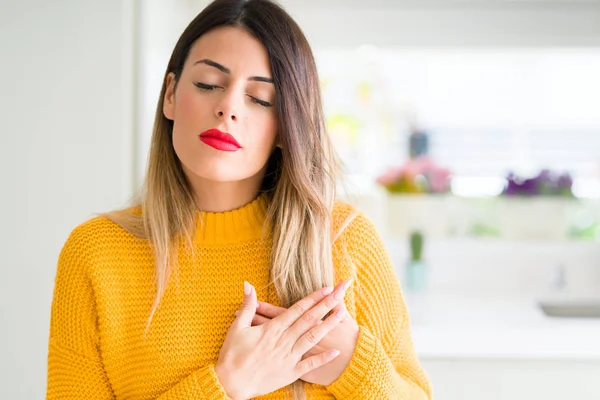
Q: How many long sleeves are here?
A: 2